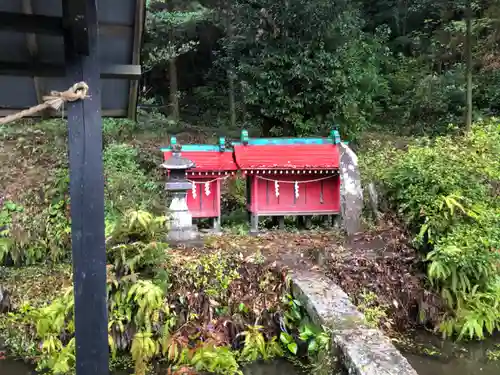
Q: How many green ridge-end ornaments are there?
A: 4